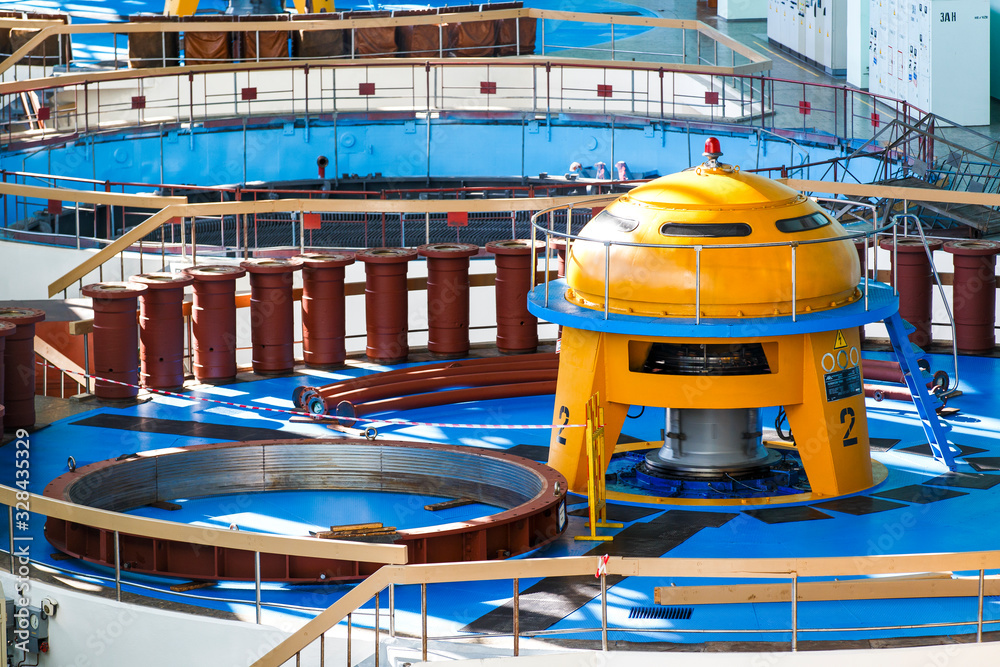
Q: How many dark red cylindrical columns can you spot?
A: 14